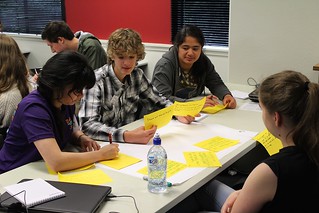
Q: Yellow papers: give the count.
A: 10